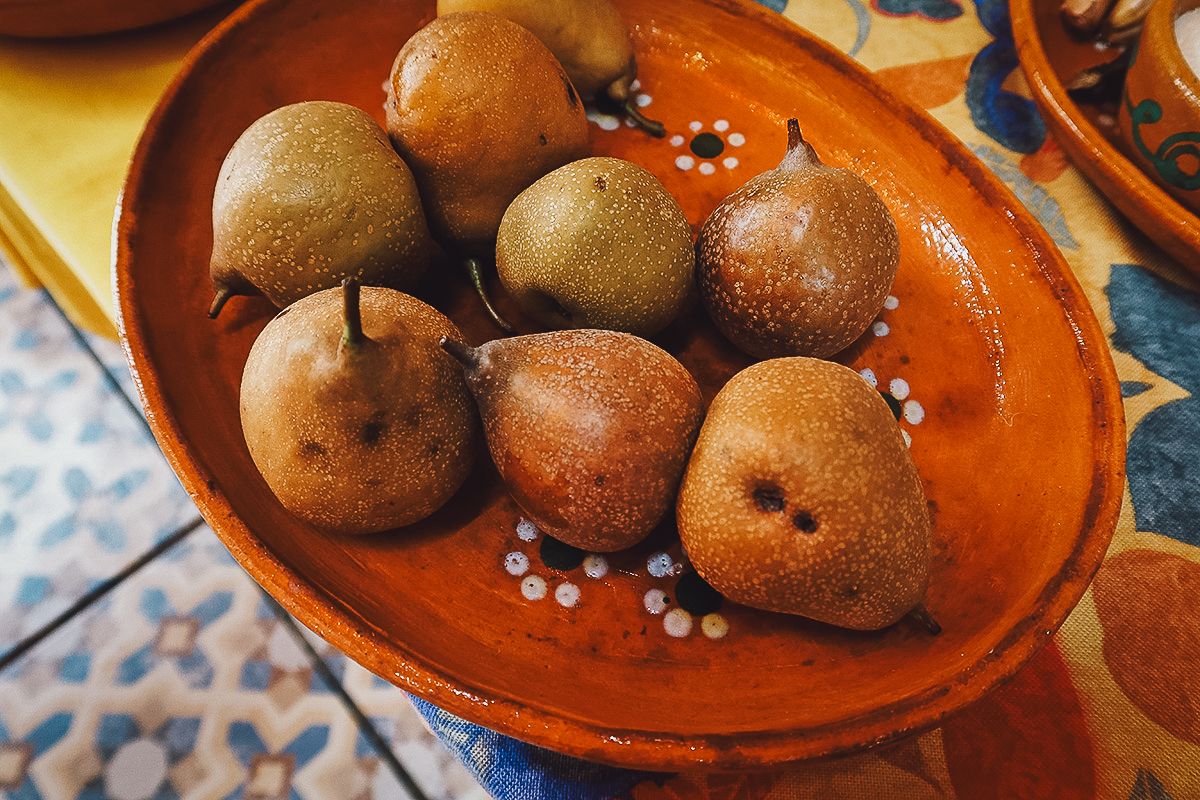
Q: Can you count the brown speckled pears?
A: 5